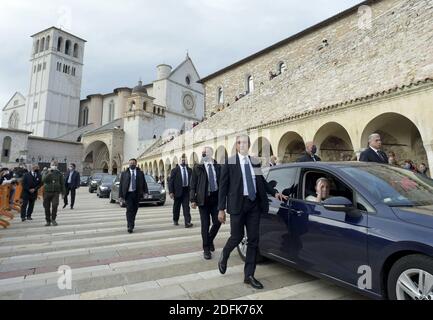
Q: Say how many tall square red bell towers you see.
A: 0